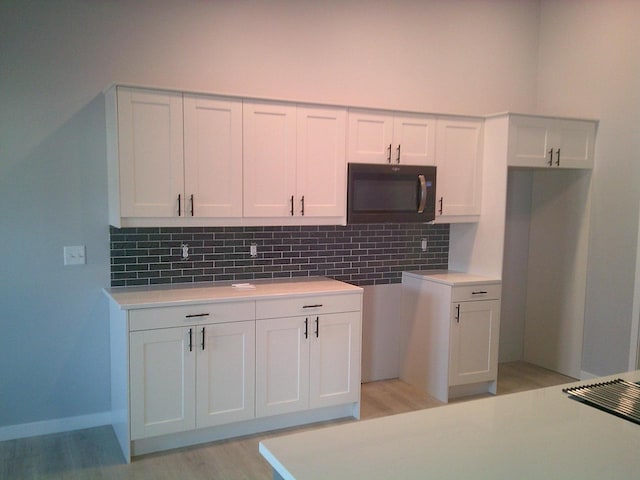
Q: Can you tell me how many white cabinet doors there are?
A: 14